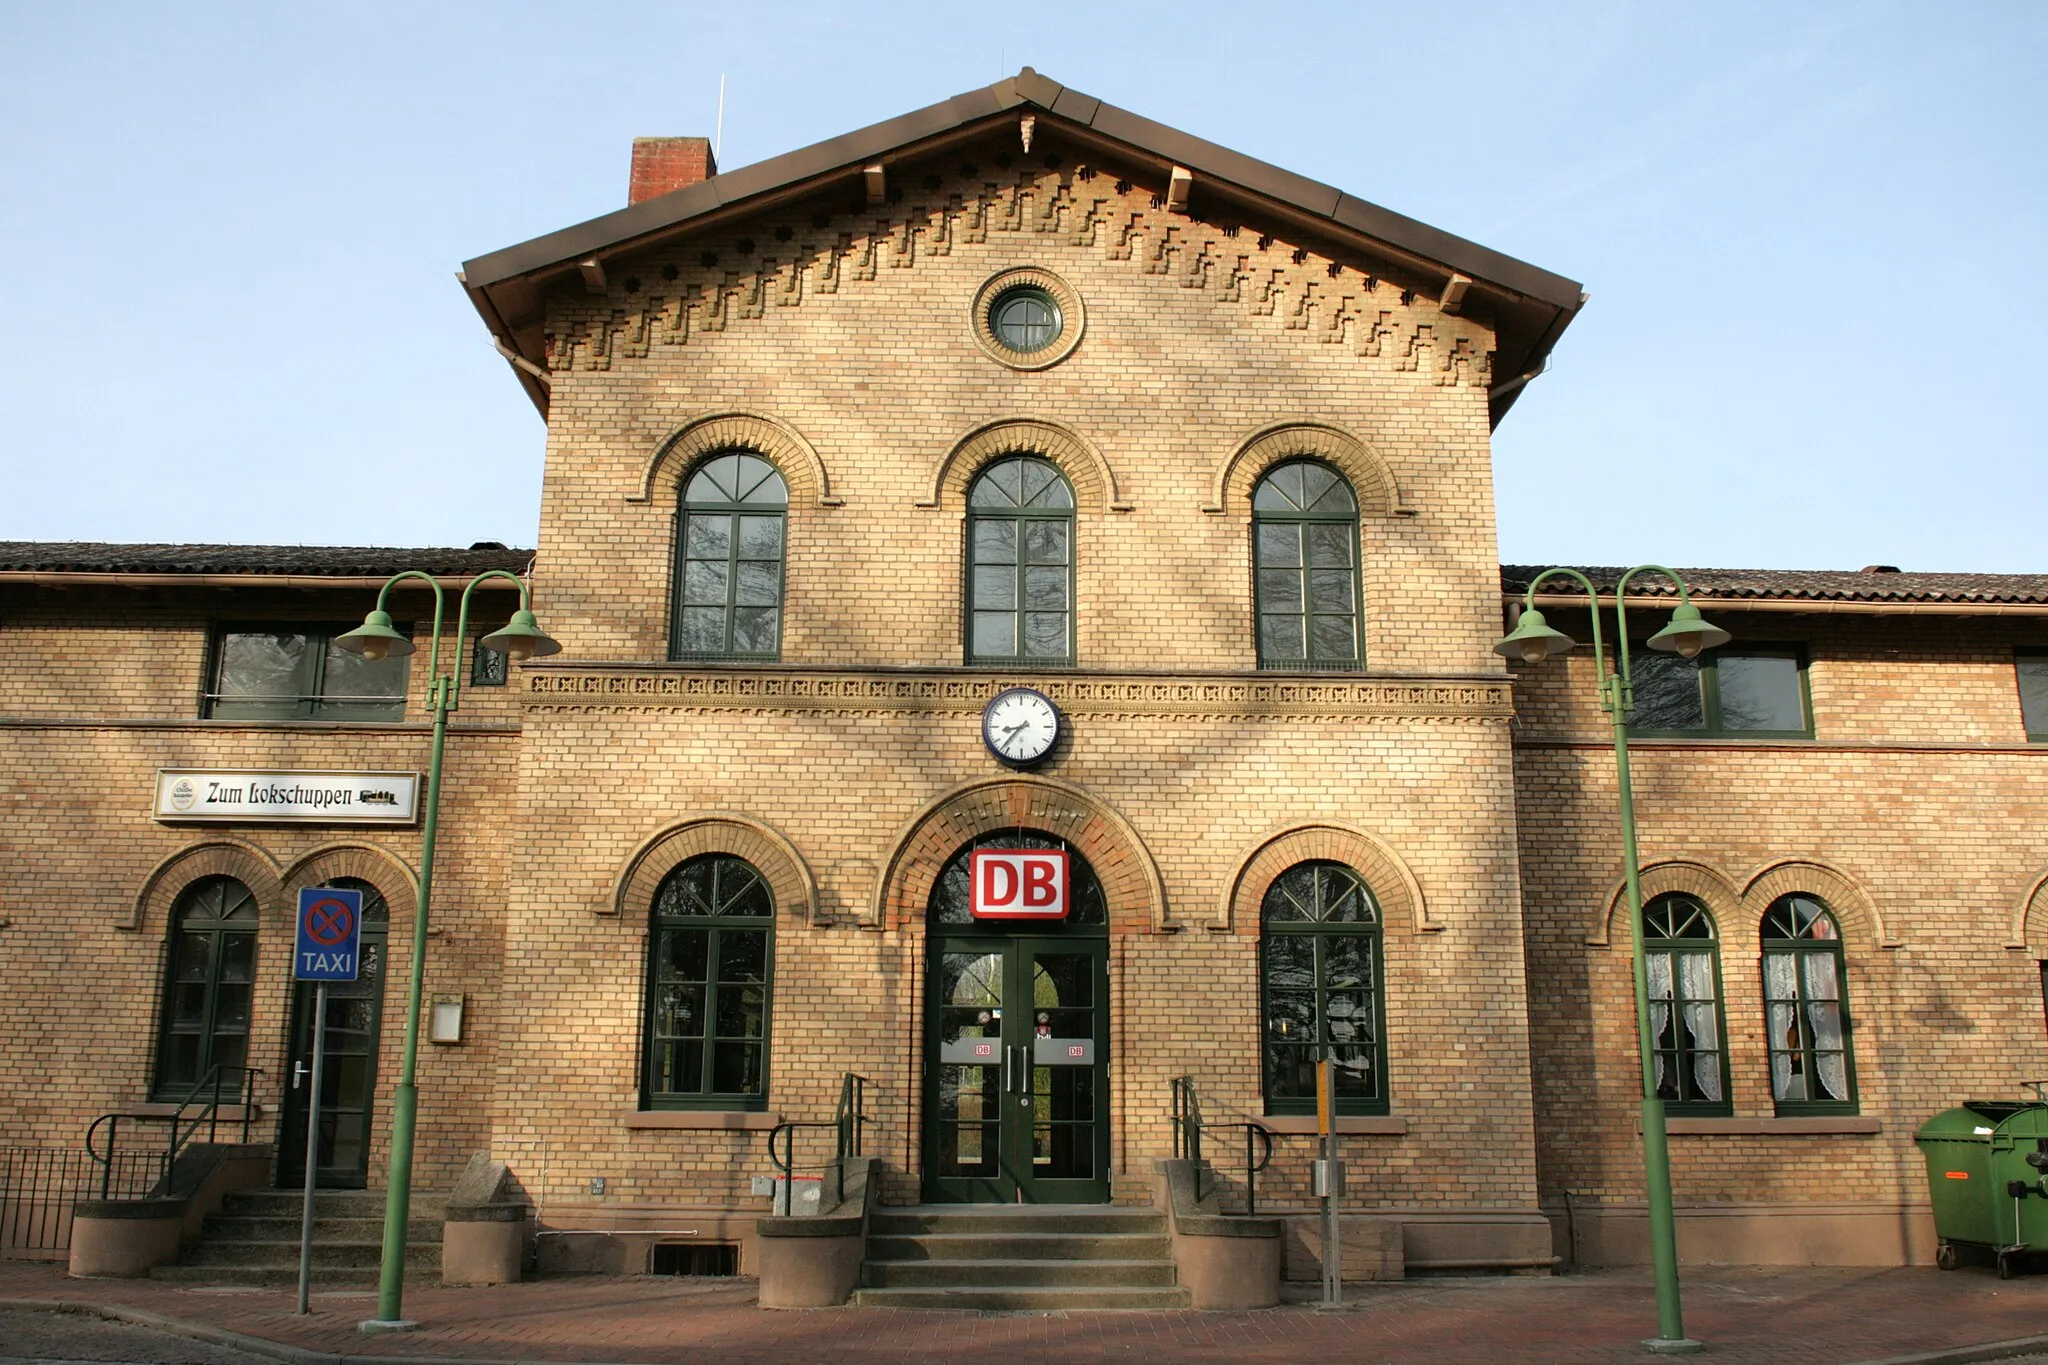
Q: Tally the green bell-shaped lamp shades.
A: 4